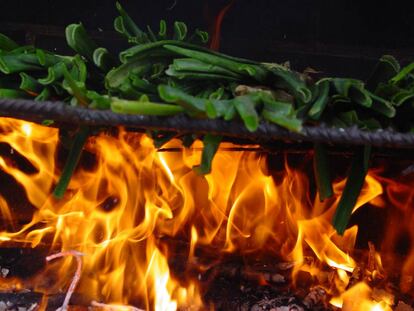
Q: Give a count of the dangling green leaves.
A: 4